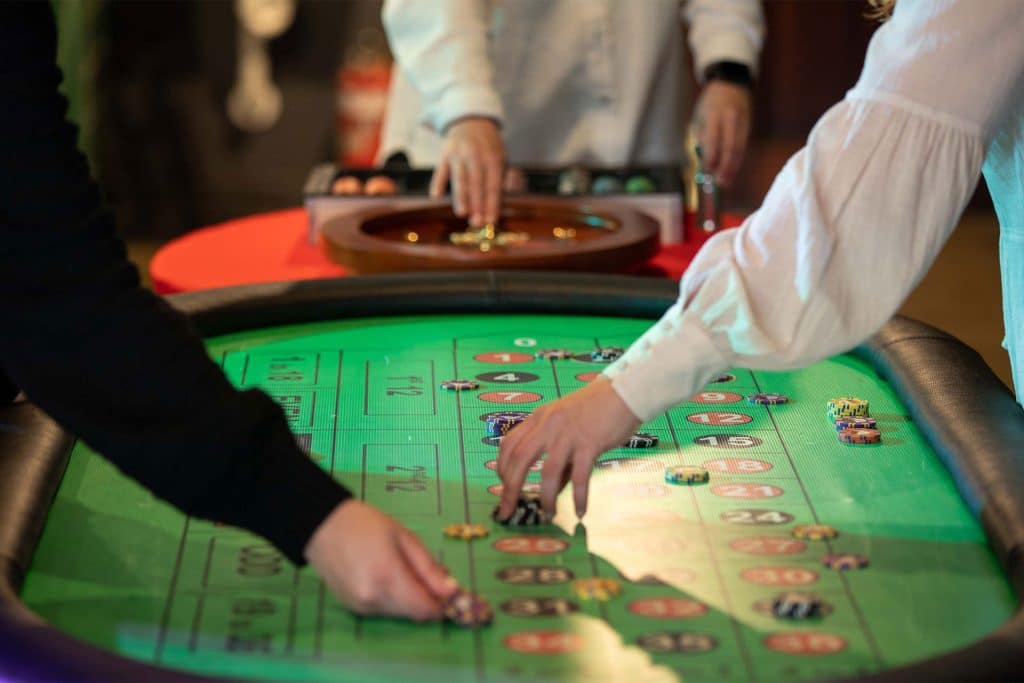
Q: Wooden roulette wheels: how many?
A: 1